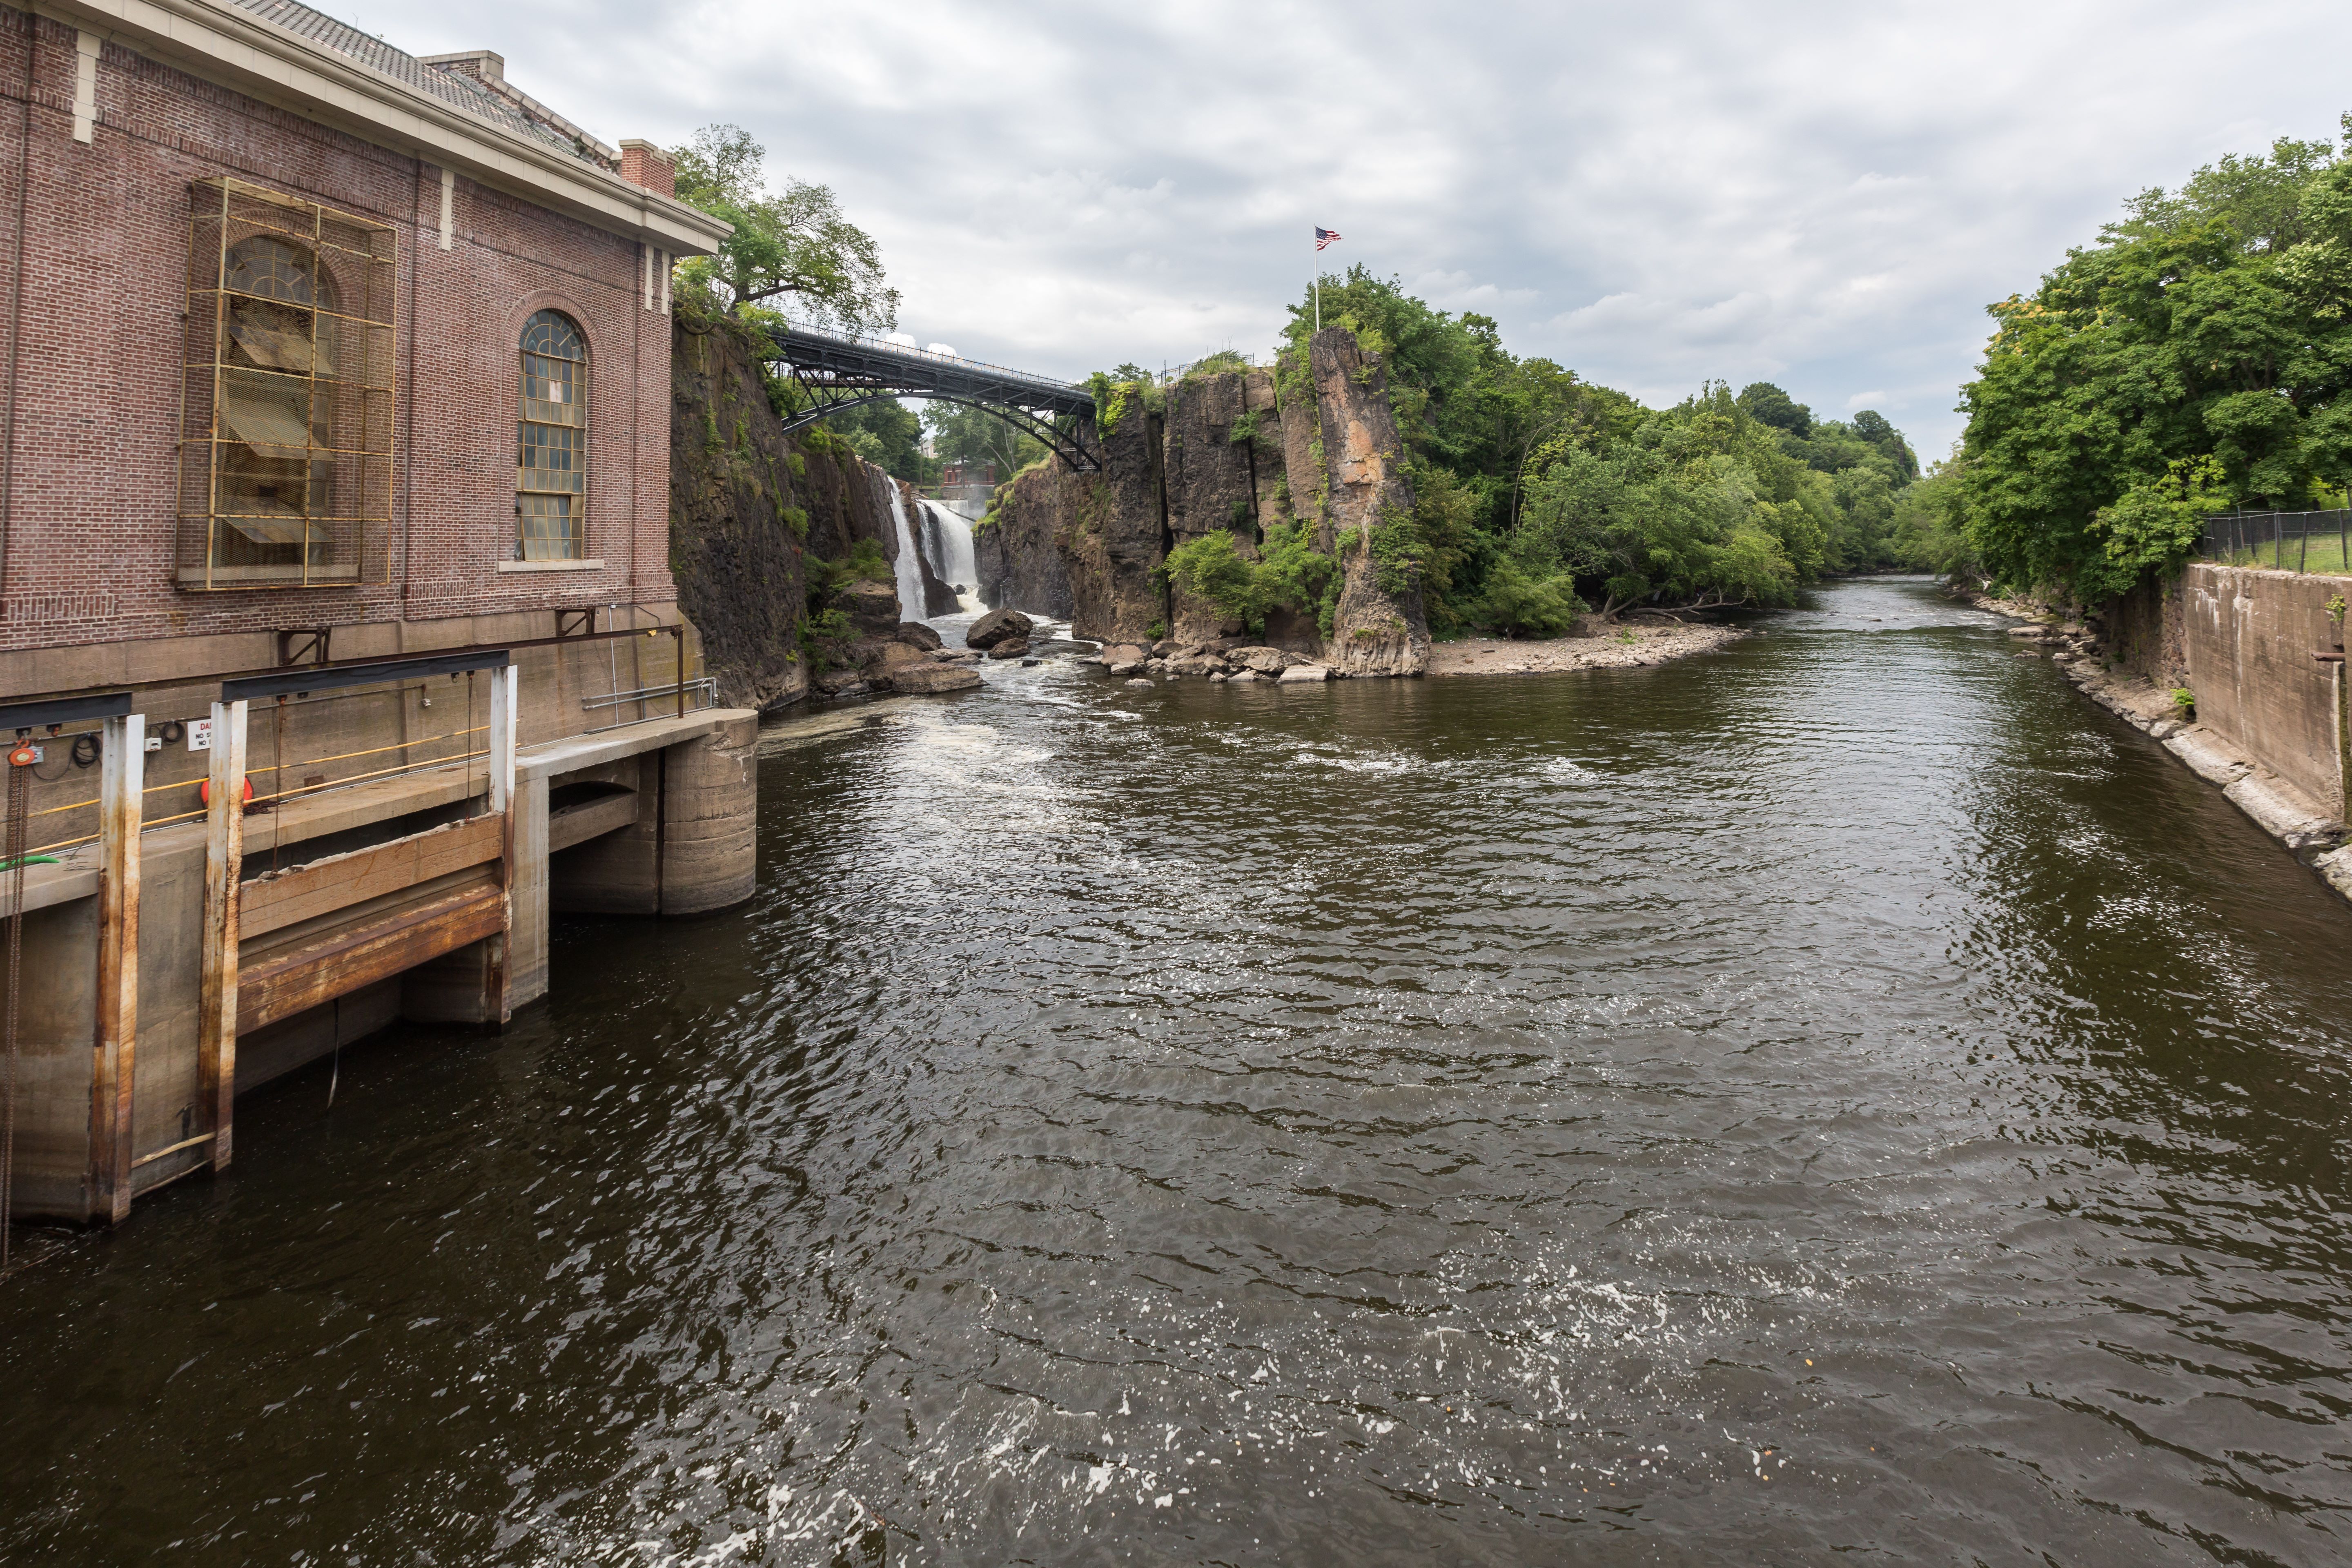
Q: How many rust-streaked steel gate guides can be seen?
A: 3